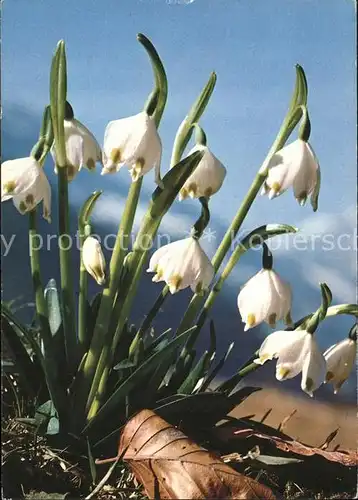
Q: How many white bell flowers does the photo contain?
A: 10